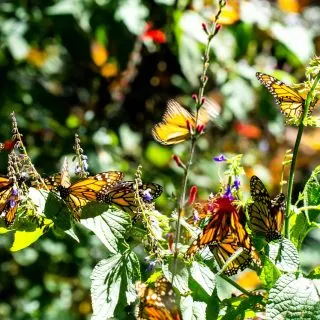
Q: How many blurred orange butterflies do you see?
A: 1